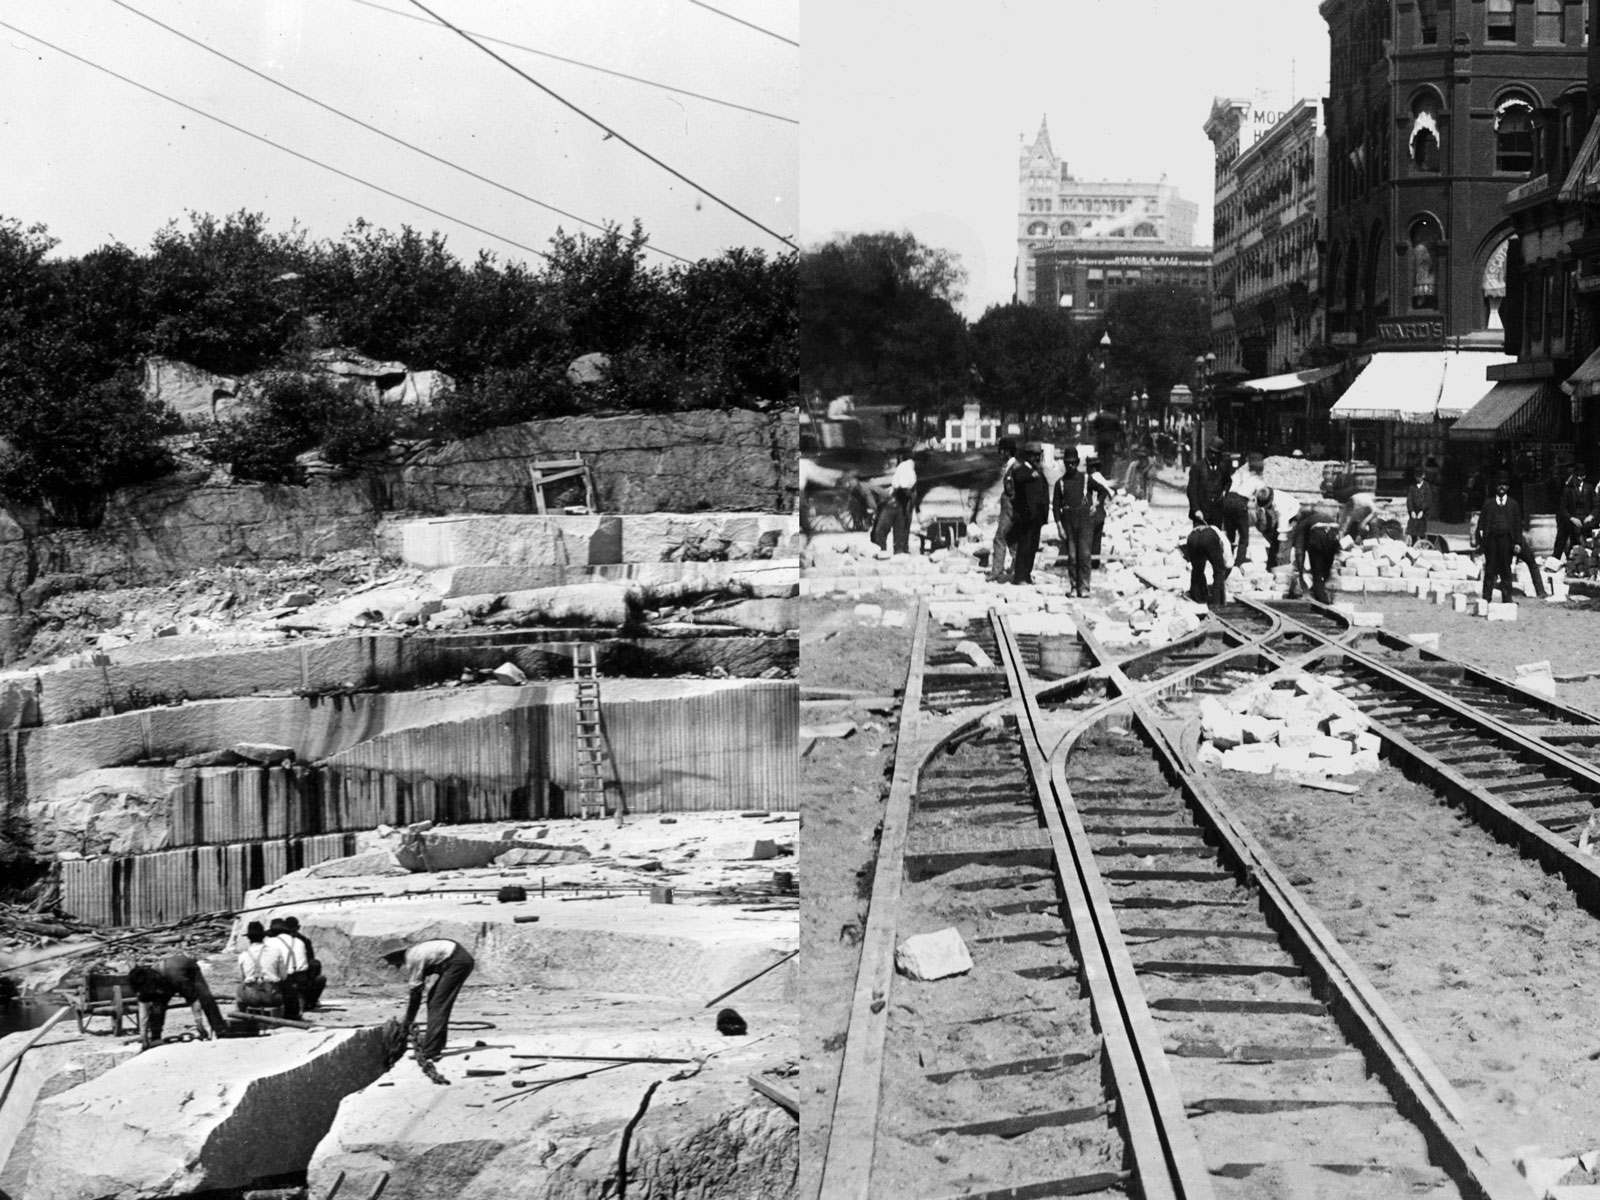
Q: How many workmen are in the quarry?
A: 5